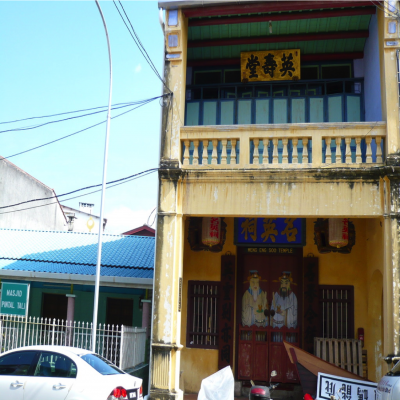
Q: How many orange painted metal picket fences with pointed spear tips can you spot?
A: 0